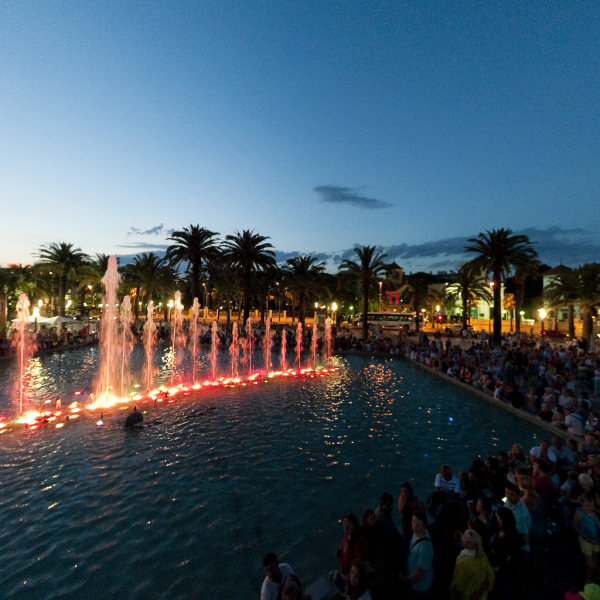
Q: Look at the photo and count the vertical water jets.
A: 14